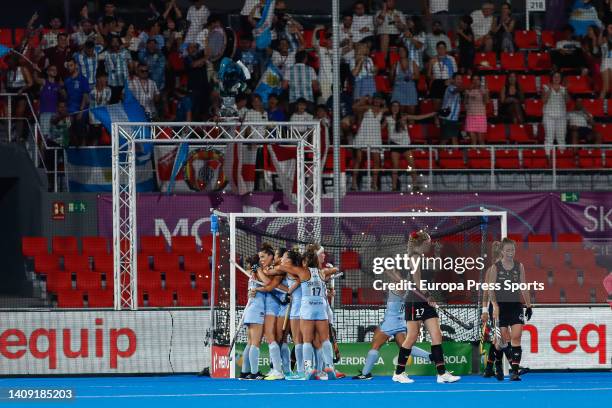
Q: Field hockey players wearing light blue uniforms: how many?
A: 7